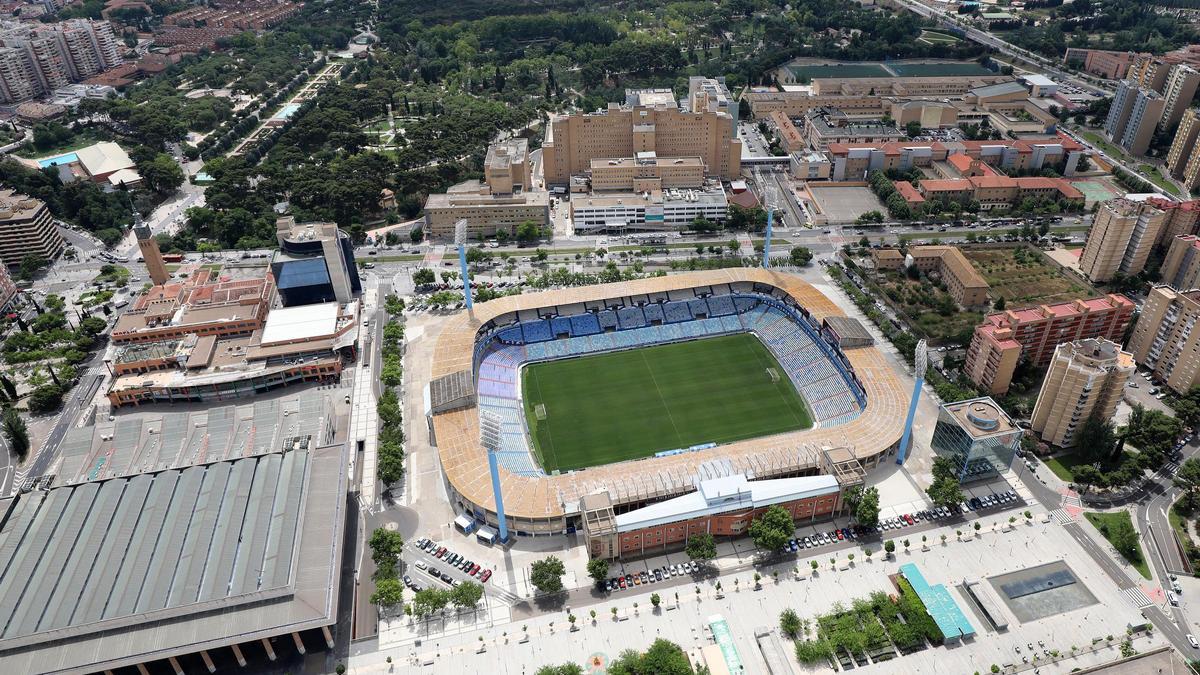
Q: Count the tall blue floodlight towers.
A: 4